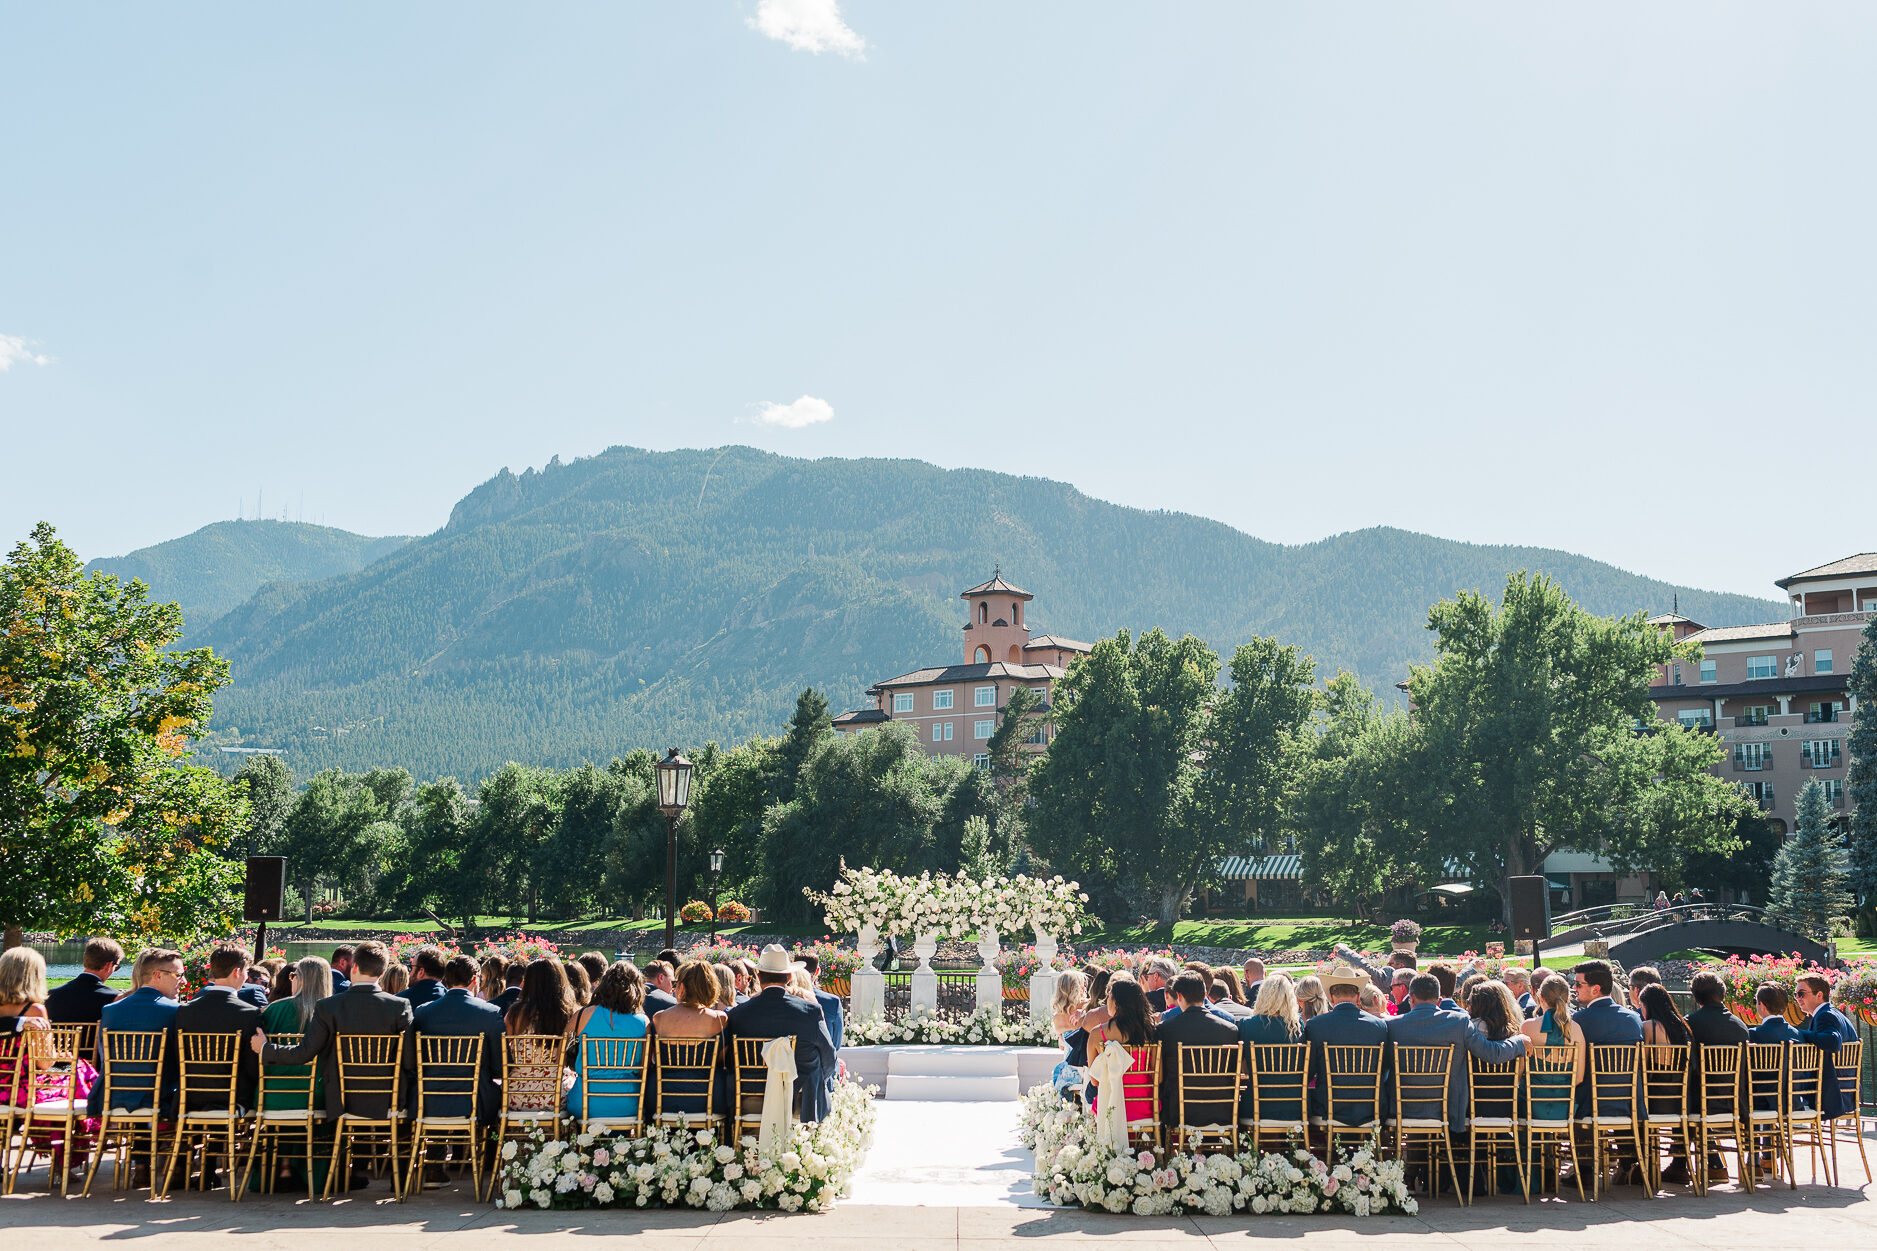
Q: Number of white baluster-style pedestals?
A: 4